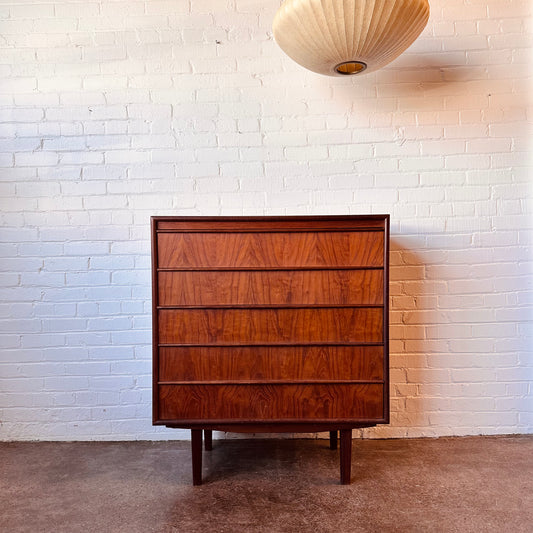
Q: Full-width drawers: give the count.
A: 5